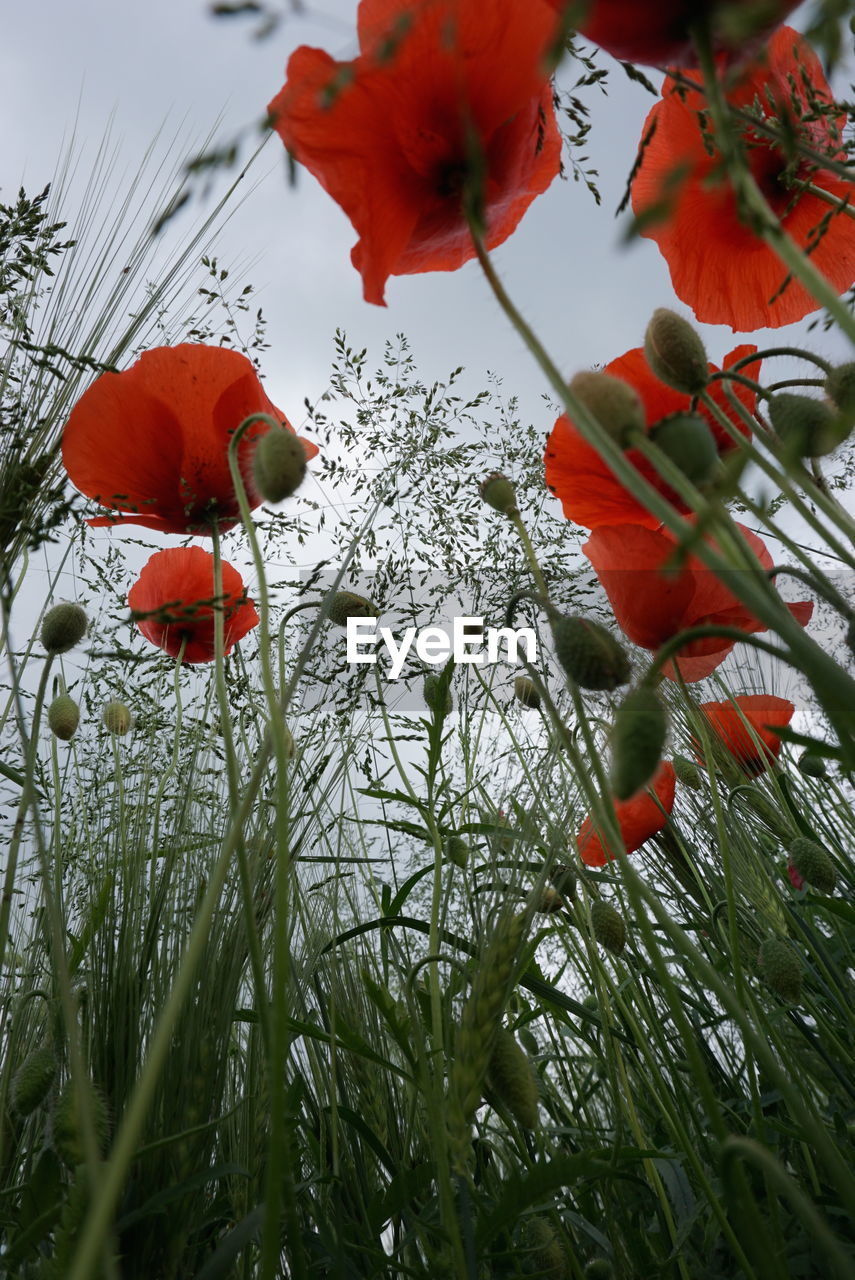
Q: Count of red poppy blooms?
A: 9